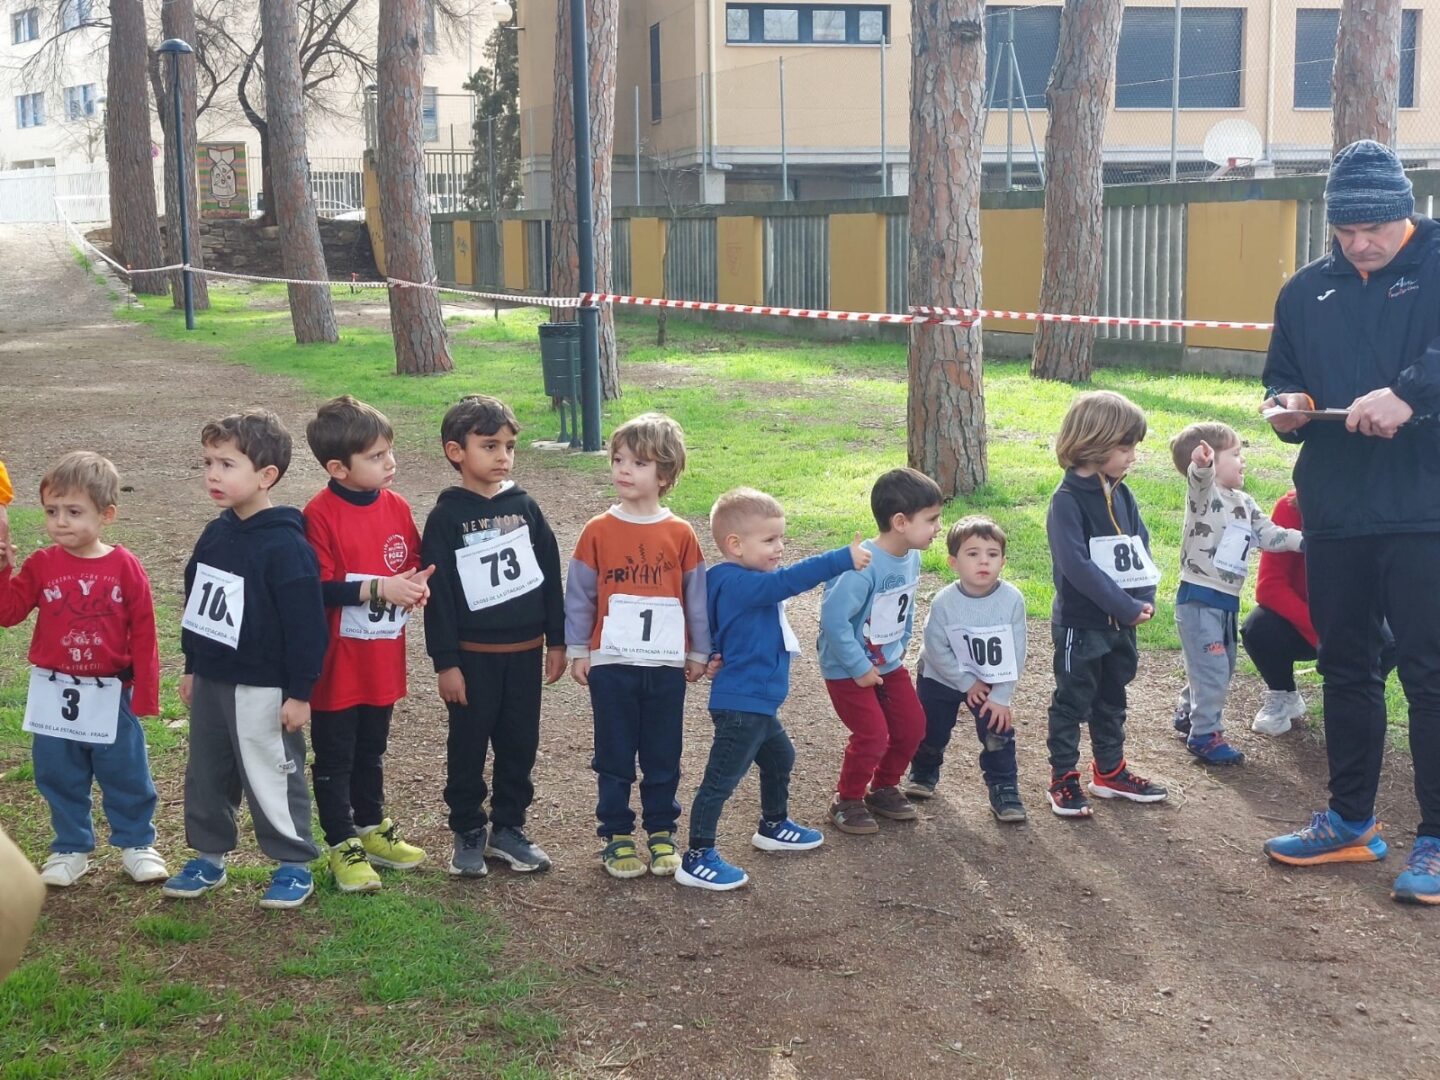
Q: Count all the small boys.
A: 10